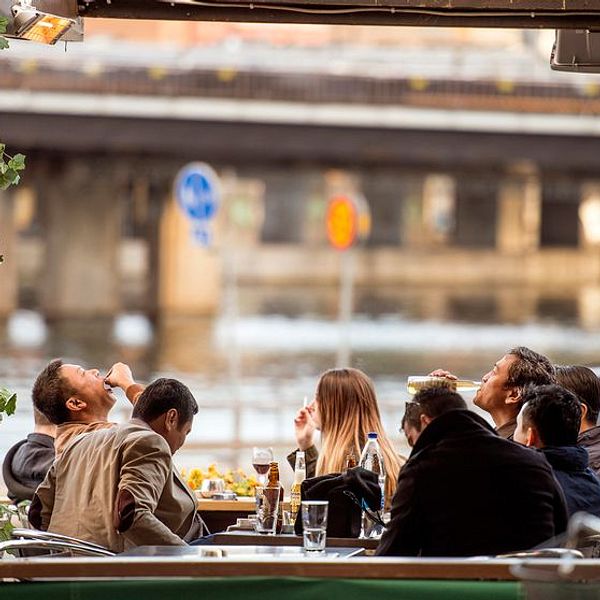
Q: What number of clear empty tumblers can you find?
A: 2